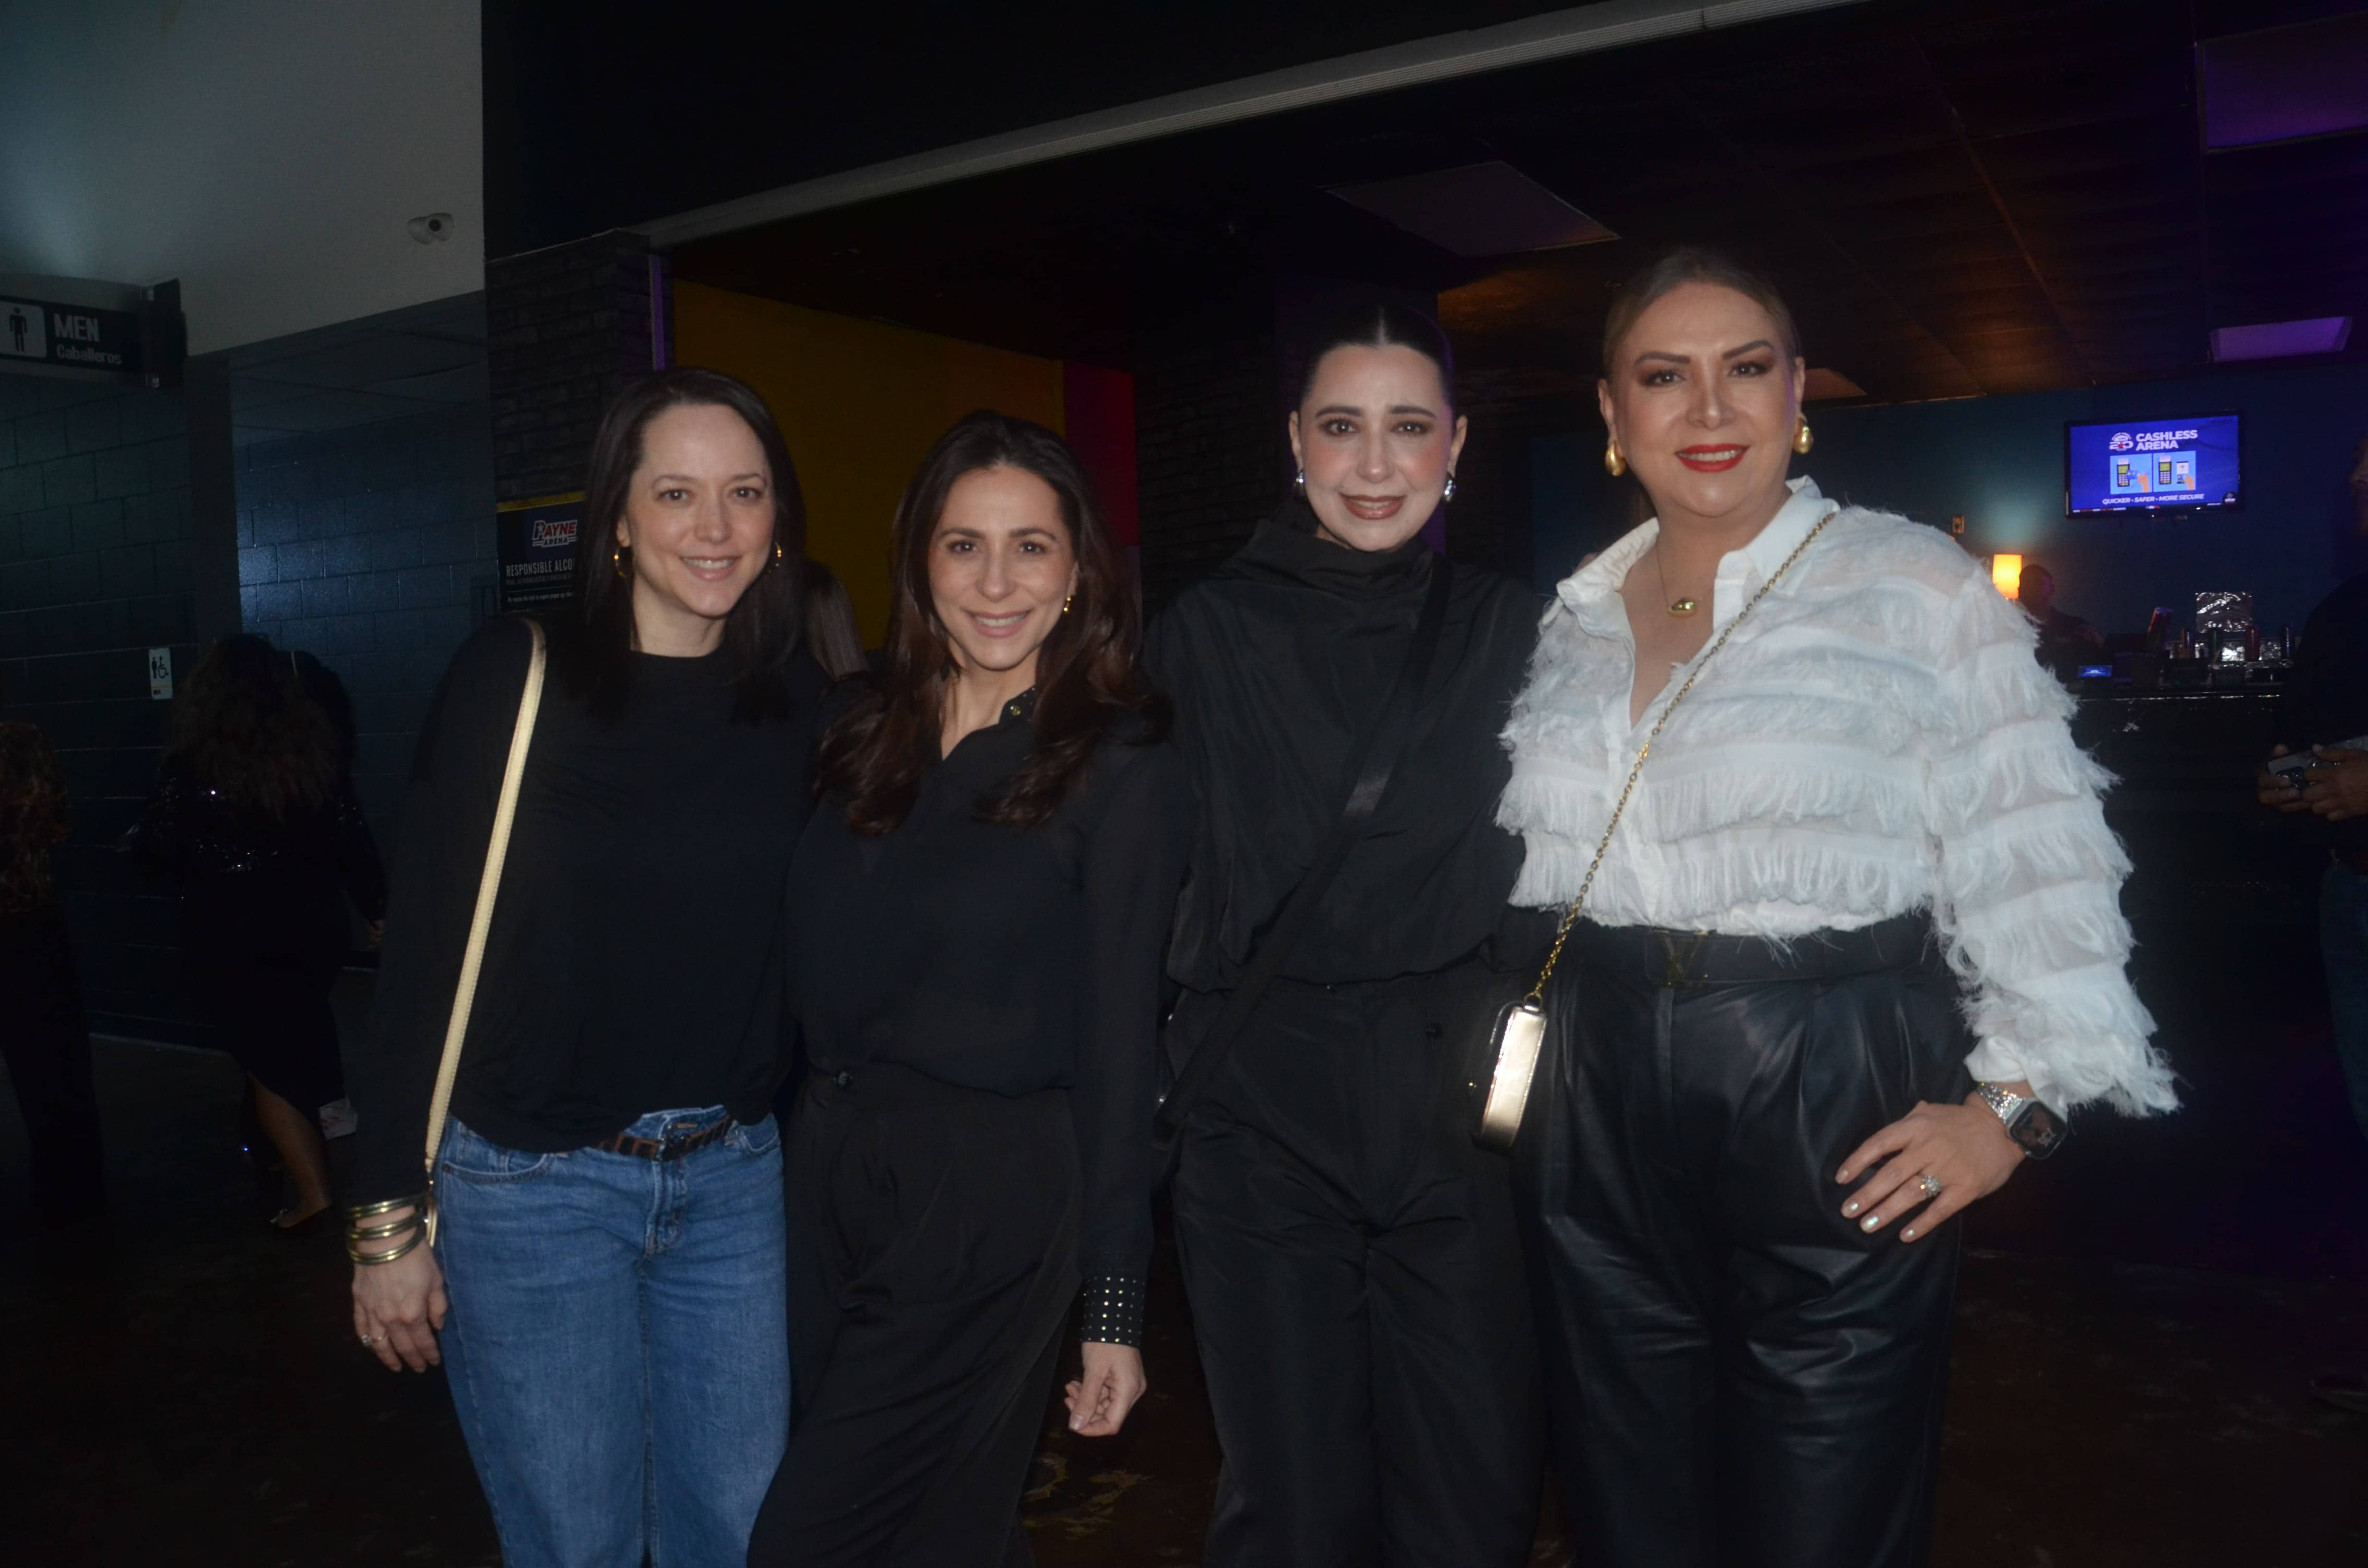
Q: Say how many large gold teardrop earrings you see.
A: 2